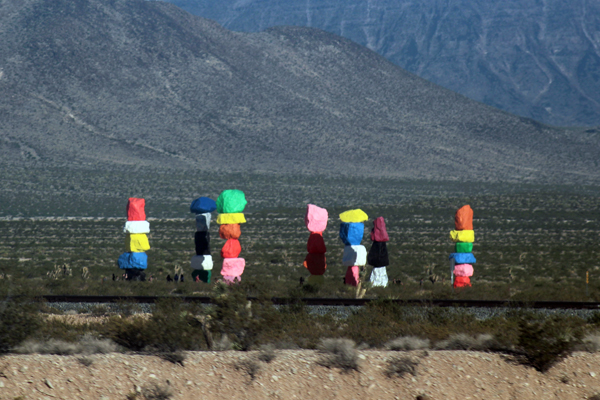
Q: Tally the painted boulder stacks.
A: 7